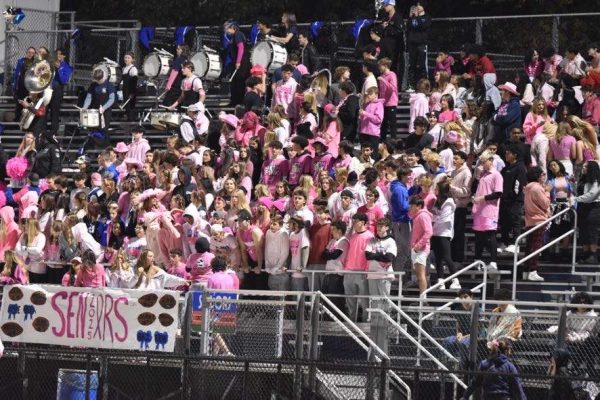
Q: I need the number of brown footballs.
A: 8